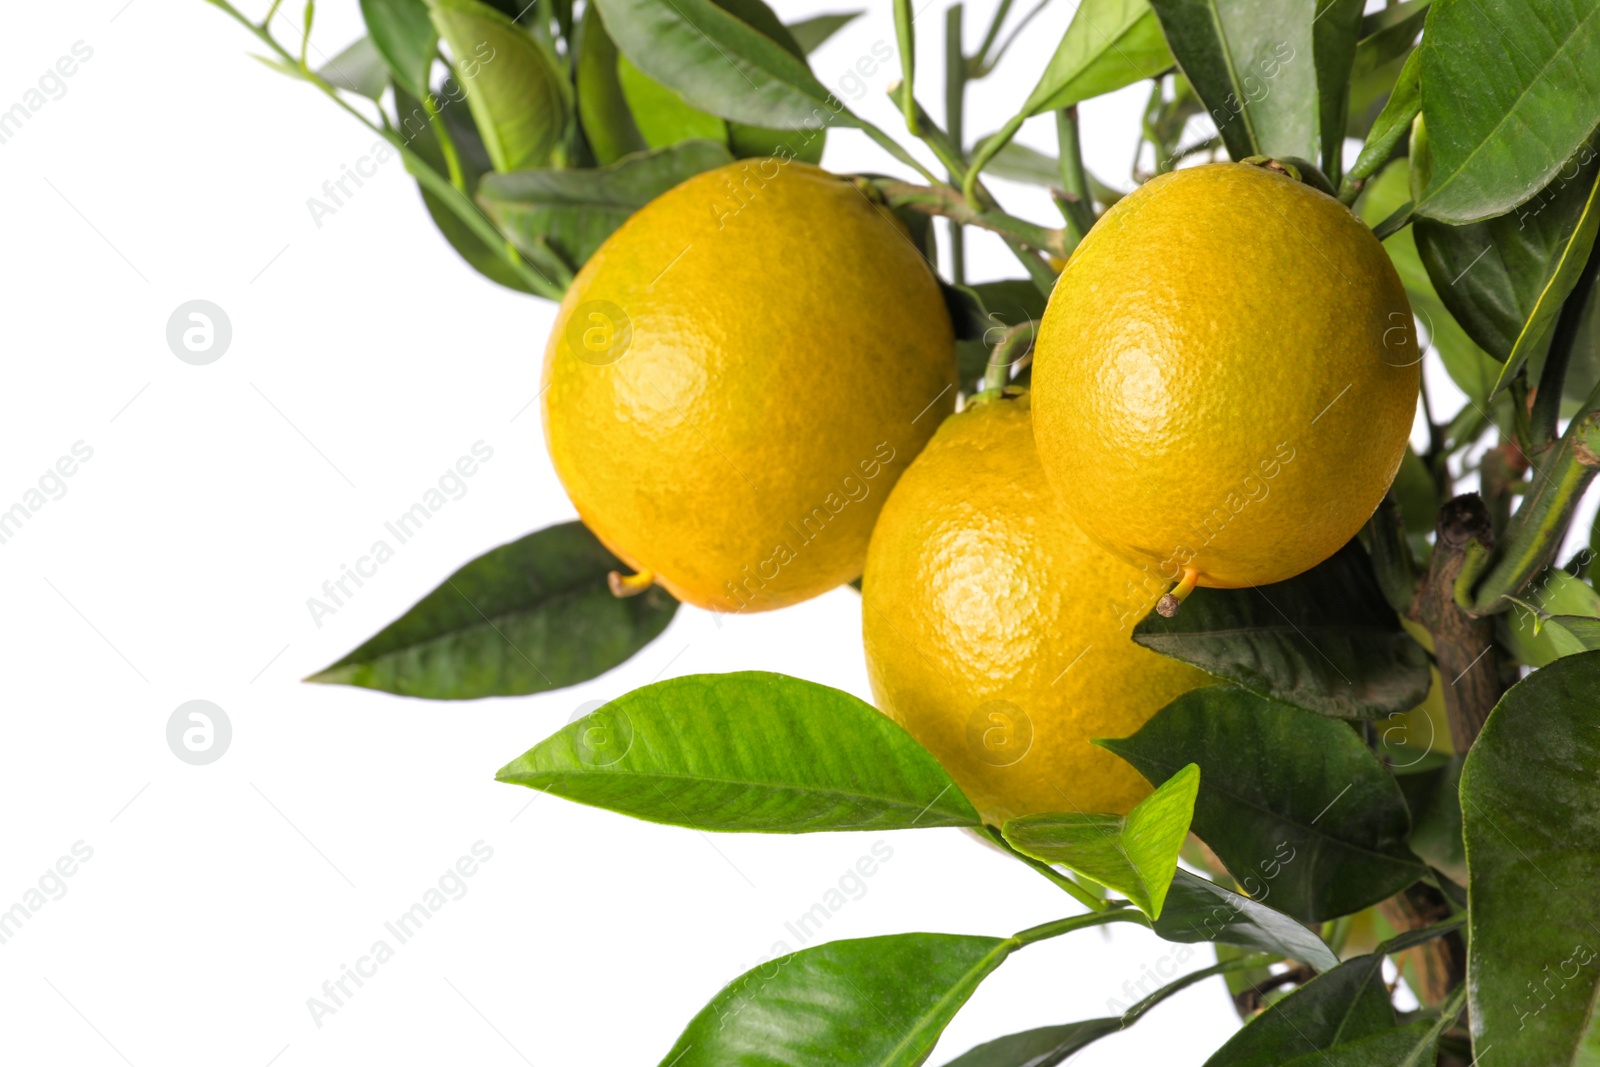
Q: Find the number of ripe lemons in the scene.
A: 3